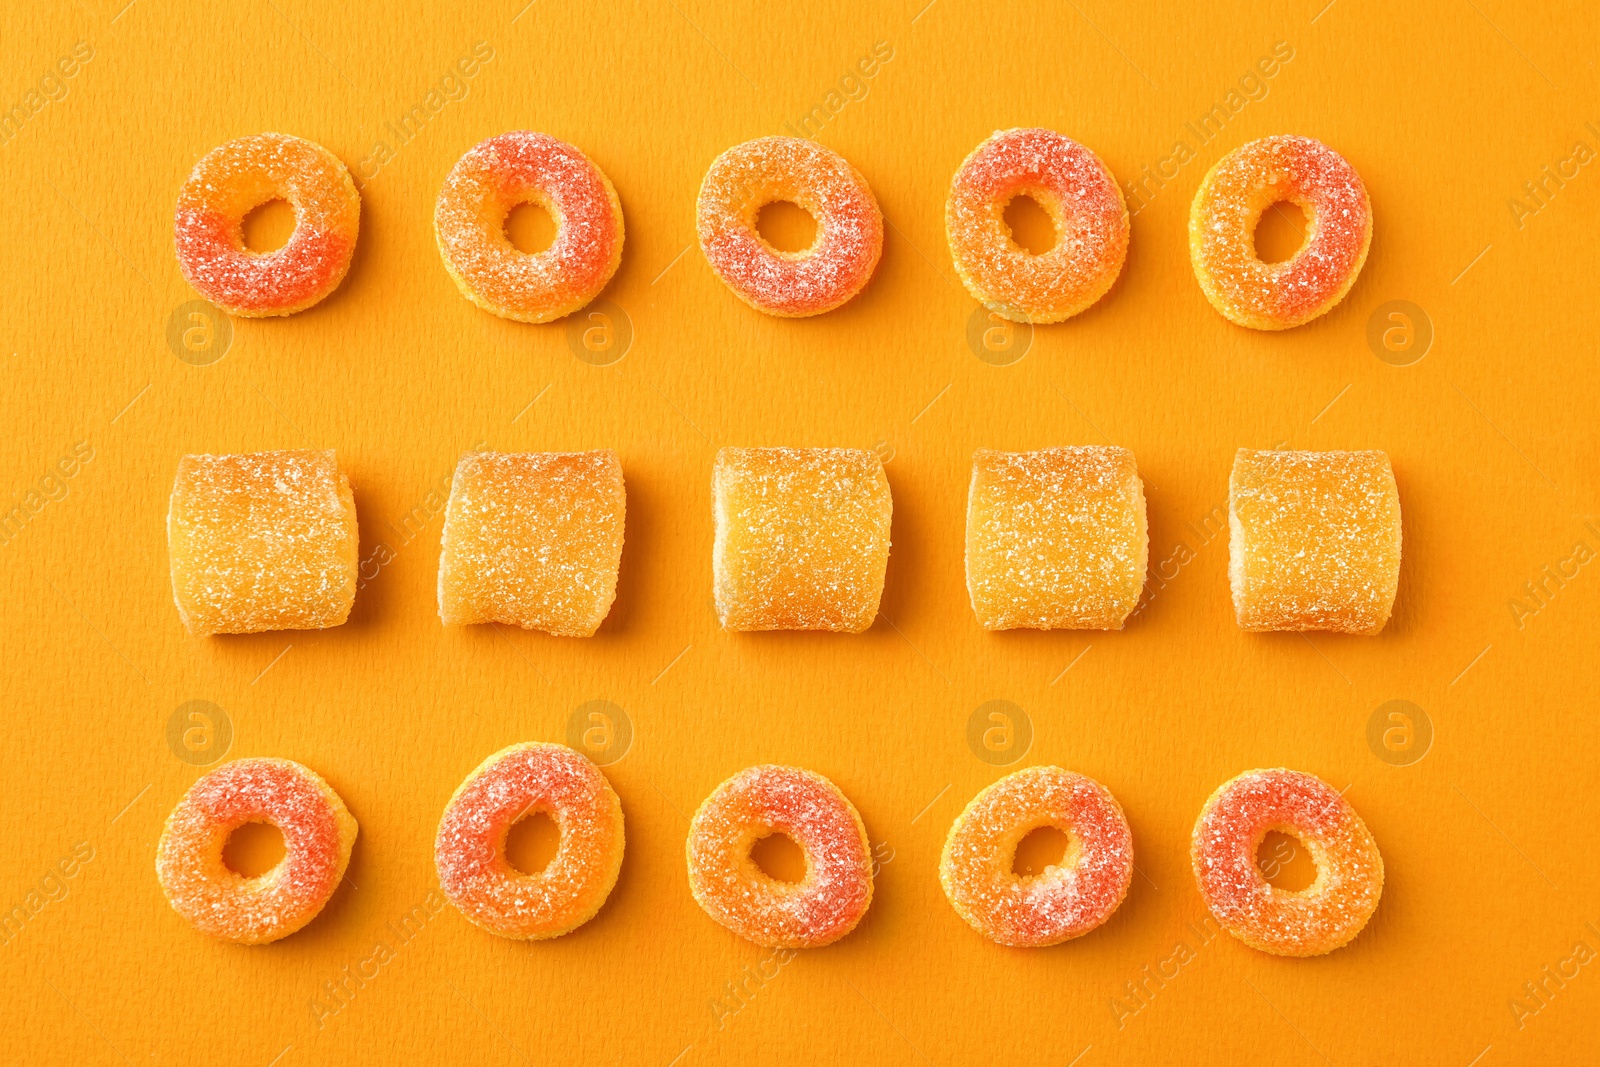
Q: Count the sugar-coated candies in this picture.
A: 15